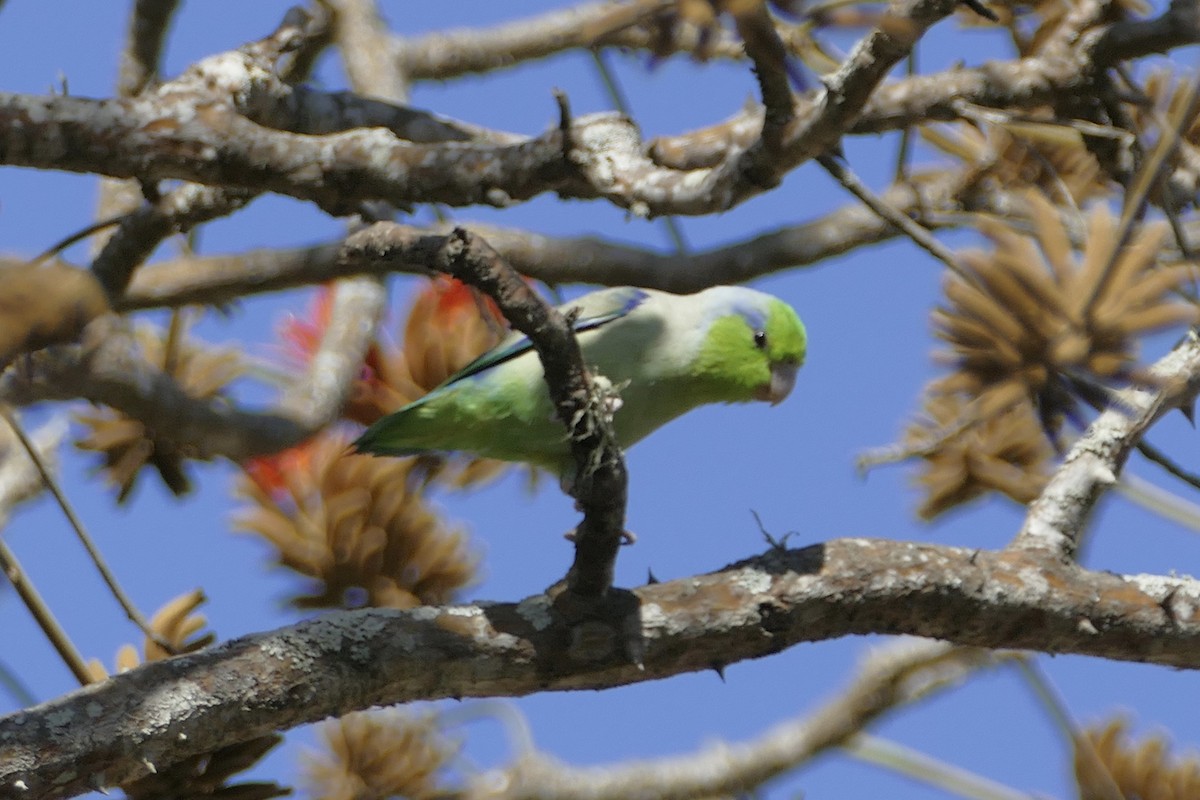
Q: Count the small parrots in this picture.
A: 1